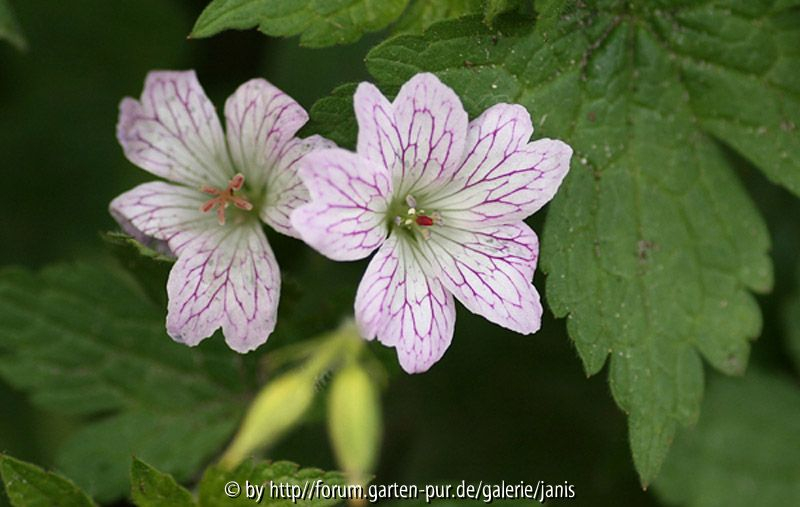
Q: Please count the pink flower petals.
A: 10